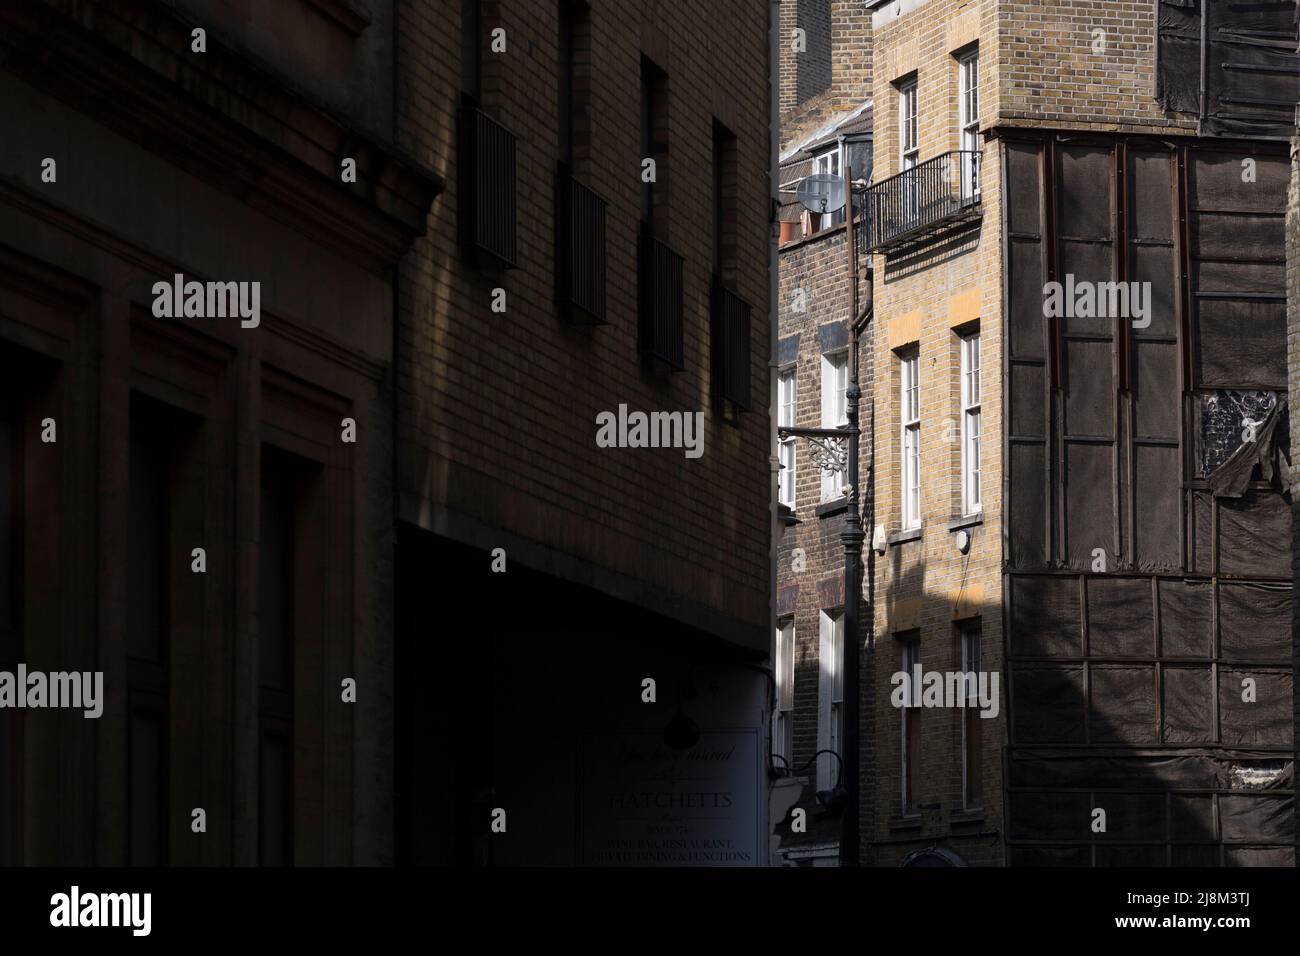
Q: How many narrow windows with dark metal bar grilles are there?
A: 4